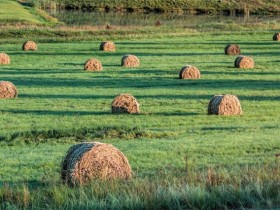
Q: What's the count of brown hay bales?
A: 13